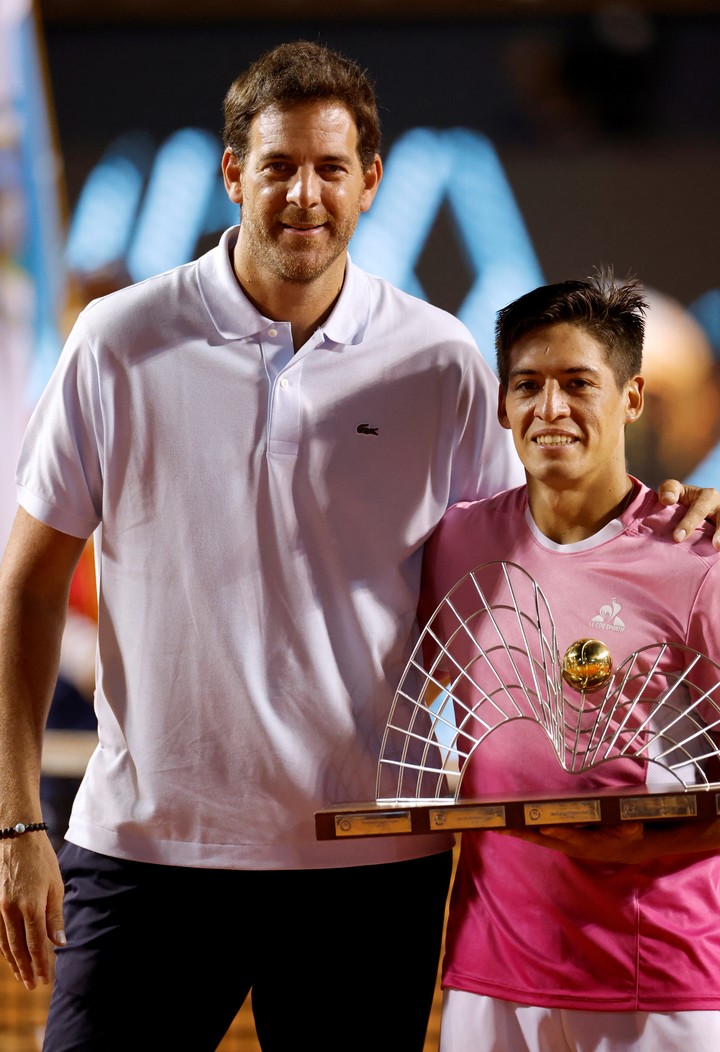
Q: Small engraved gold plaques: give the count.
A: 4